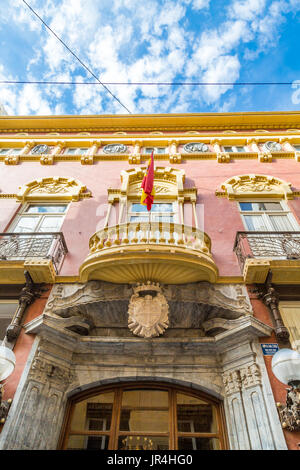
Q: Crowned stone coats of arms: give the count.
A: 1